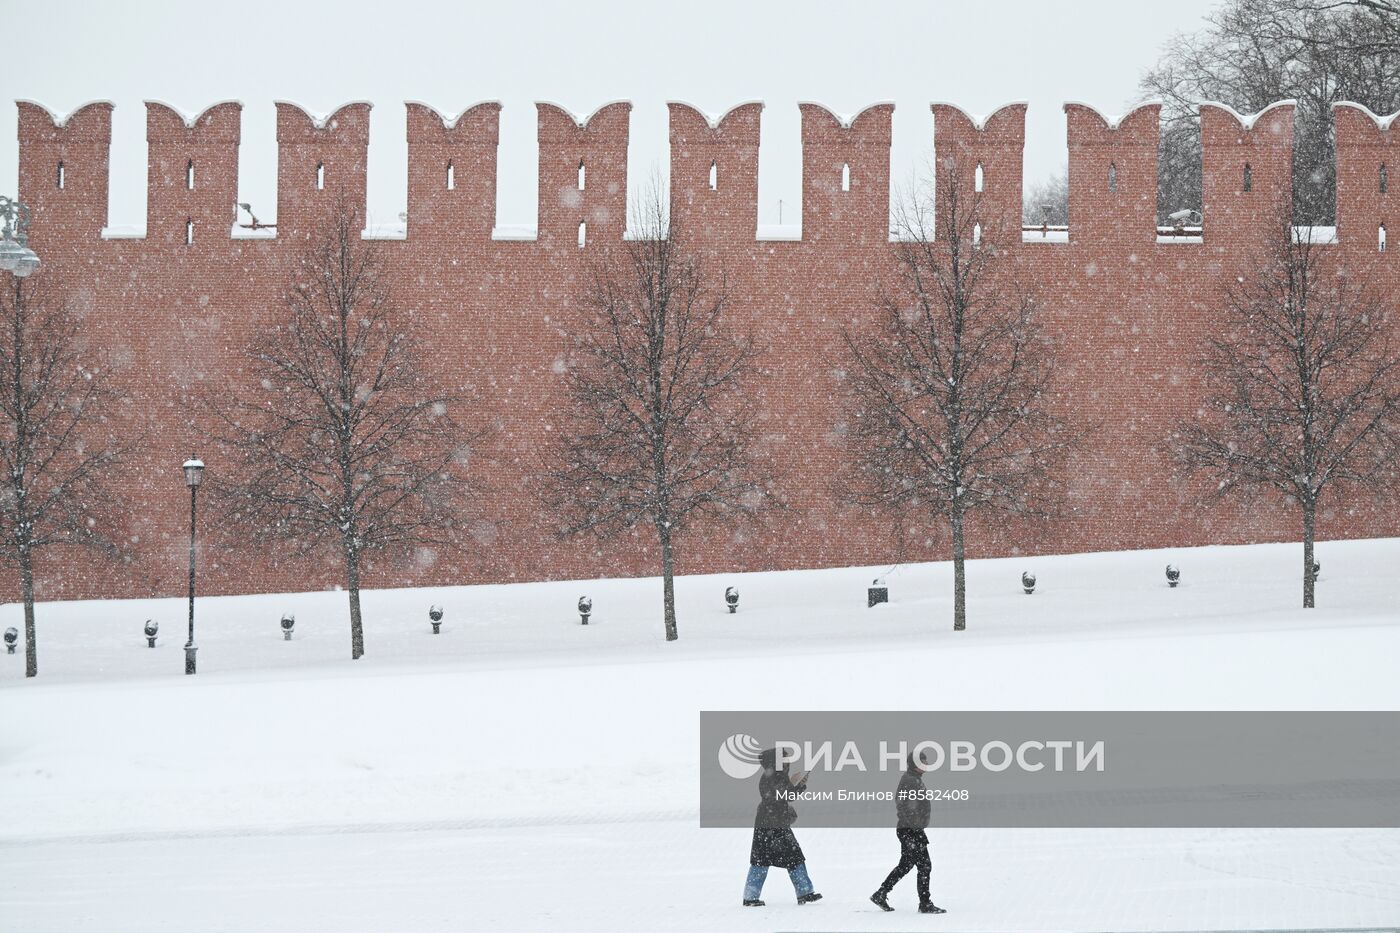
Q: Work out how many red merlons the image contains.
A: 11